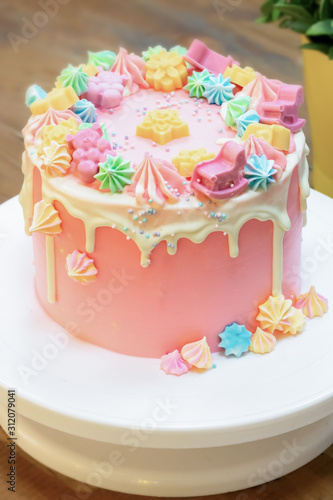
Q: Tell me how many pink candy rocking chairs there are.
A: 3